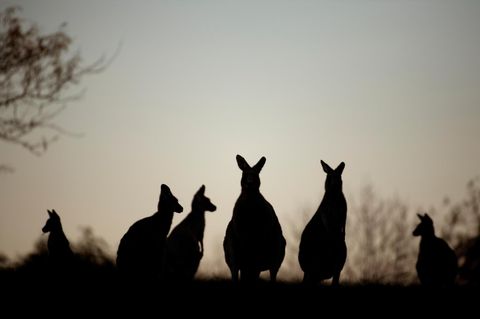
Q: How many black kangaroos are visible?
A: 6